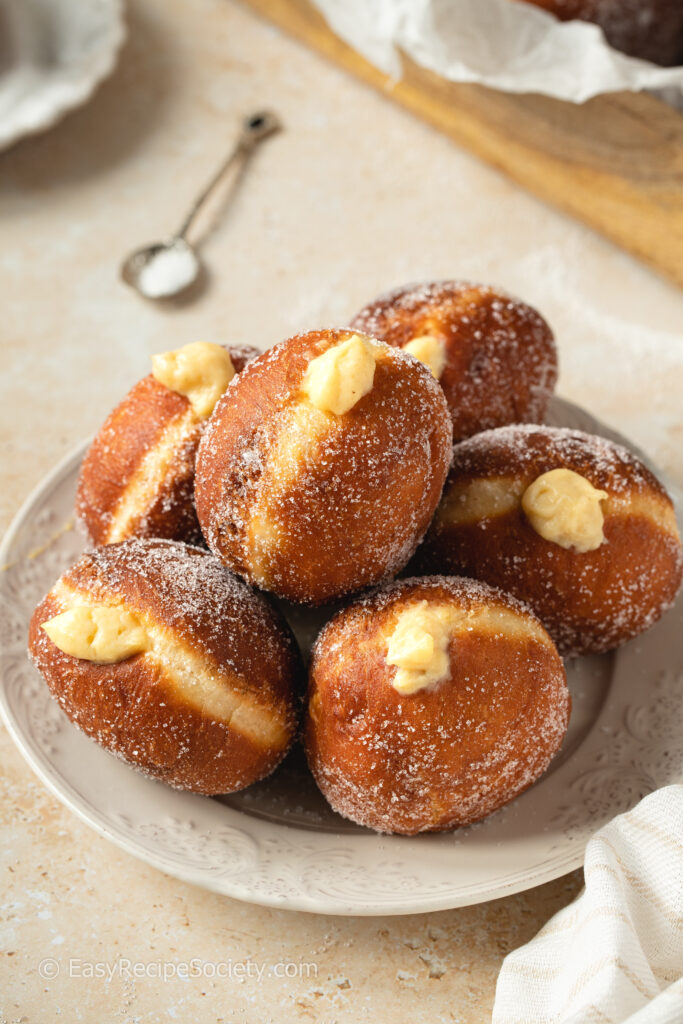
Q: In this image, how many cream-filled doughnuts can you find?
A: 6